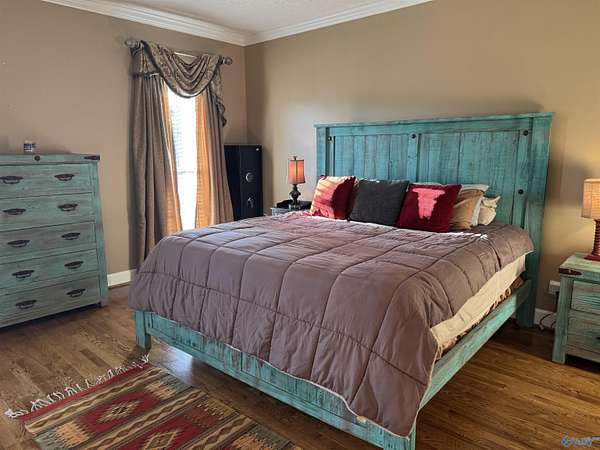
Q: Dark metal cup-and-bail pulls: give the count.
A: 10